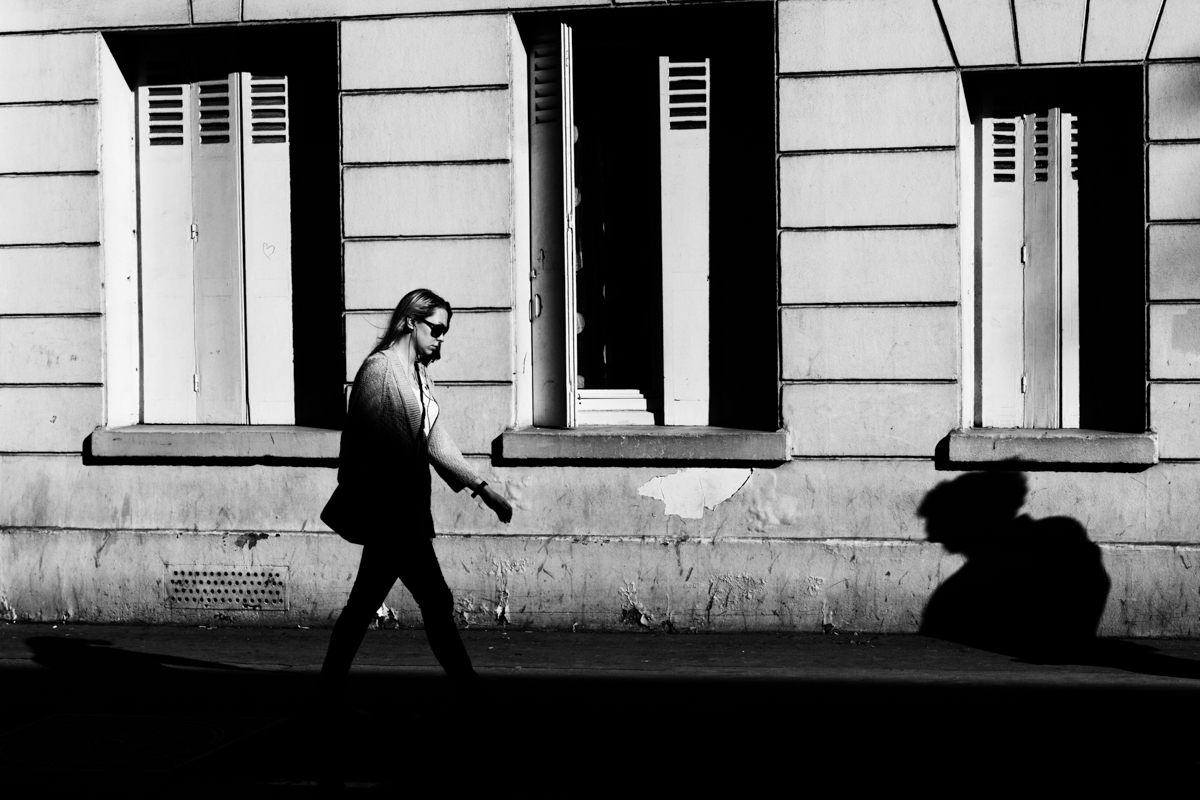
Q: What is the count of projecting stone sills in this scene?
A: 3